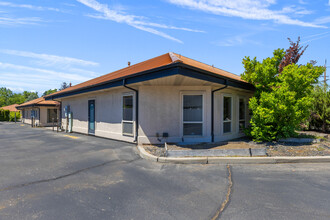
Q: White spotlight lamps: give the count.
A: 0